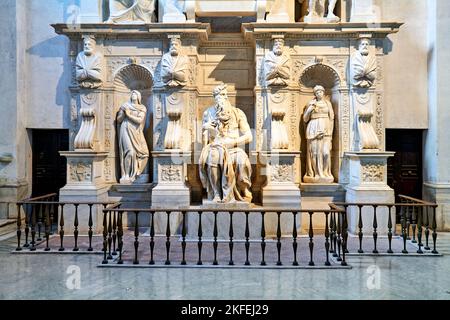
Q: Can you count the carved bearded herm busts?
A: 4